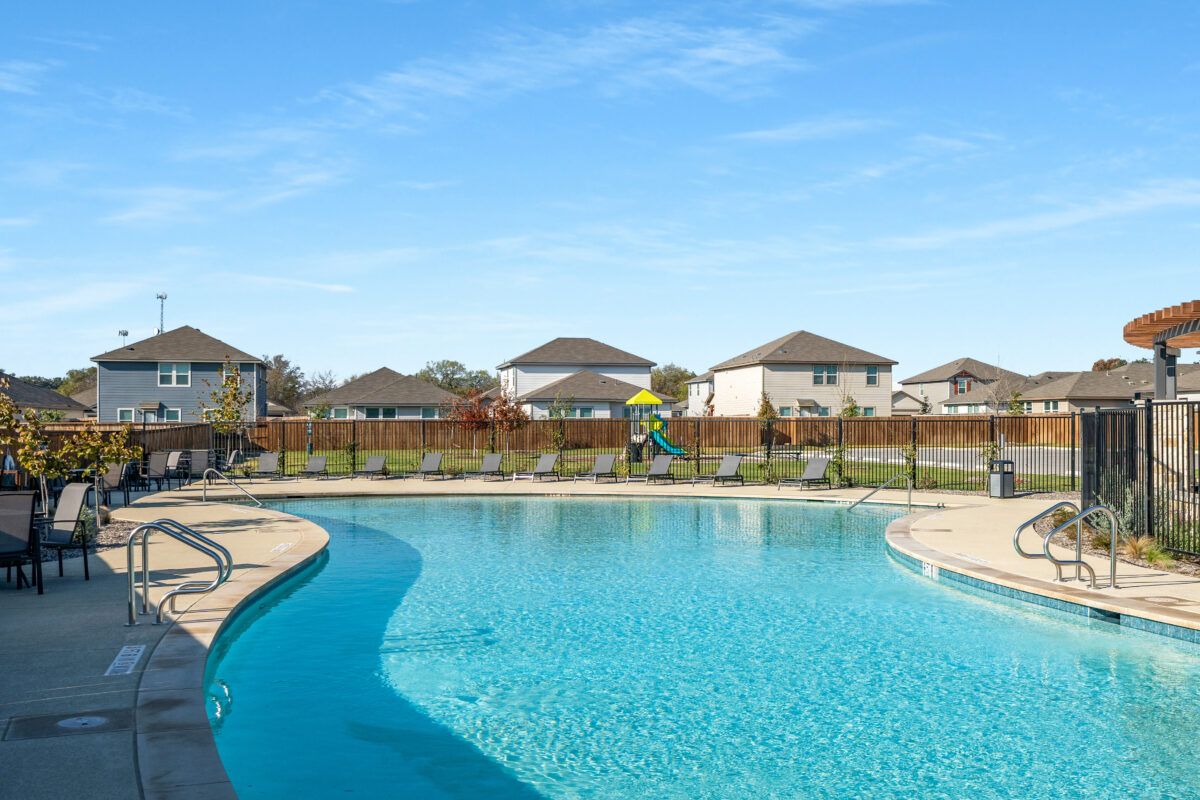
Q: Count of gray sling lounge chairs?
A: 10